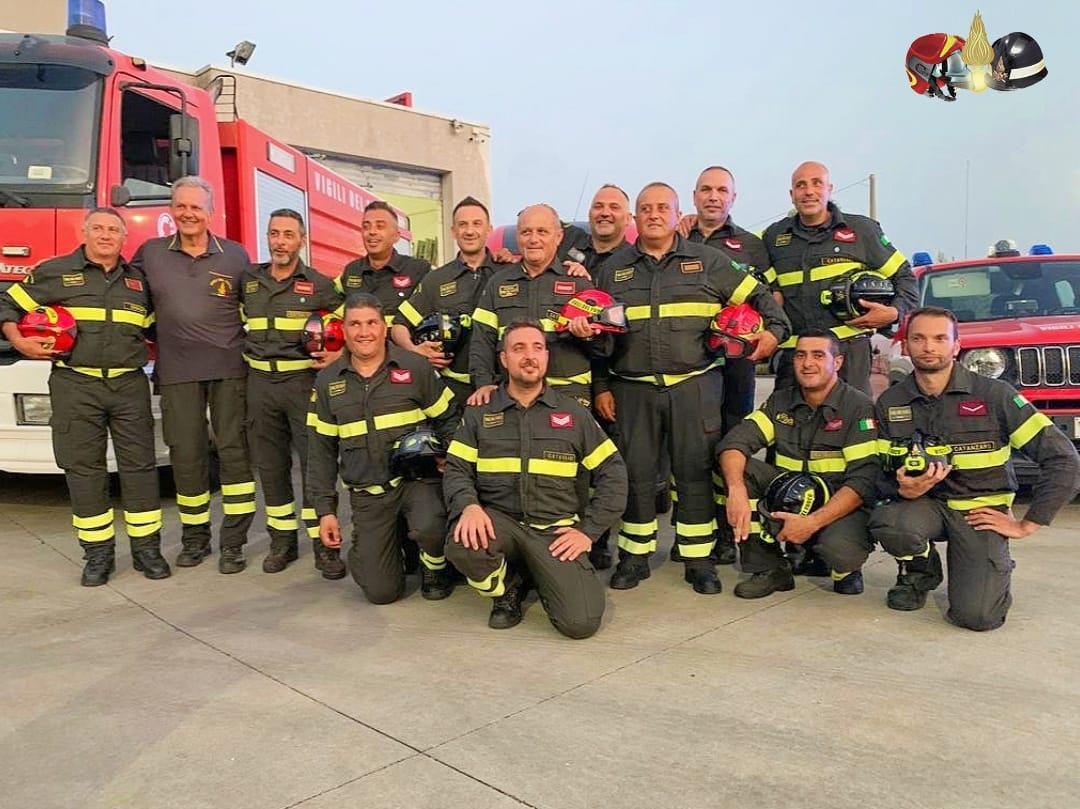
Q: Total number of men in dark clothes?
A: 14